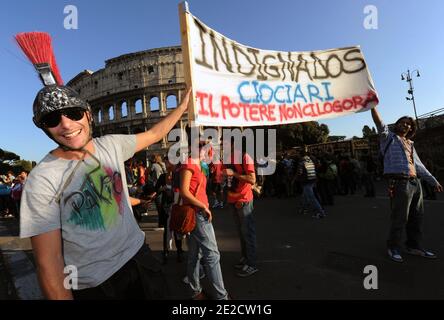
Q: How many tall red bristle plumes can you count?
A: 1